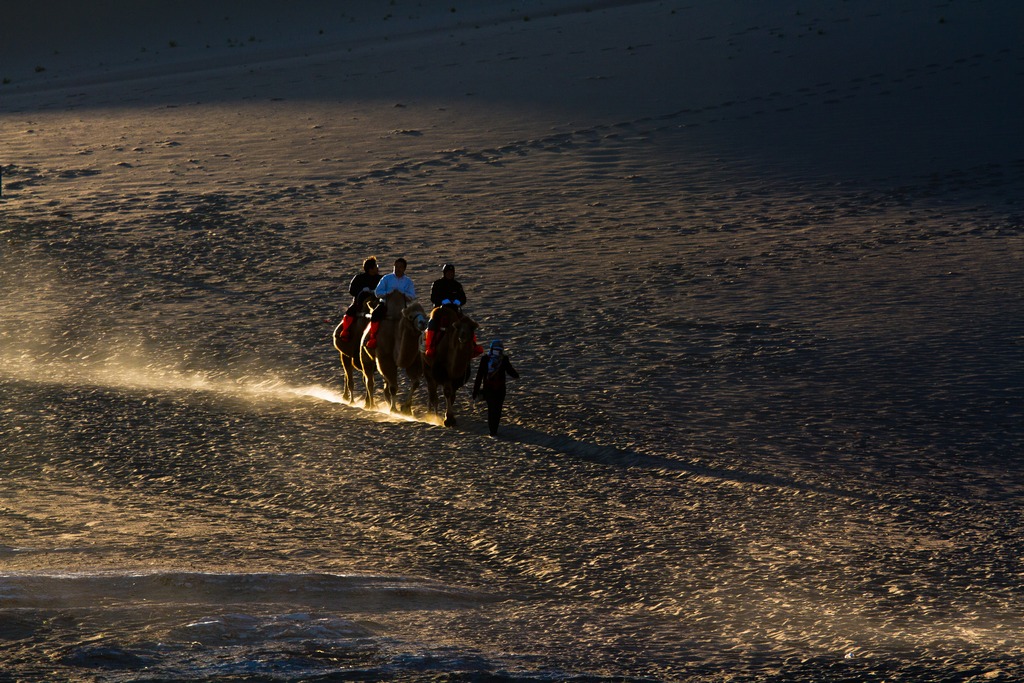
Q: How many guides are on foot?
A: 1